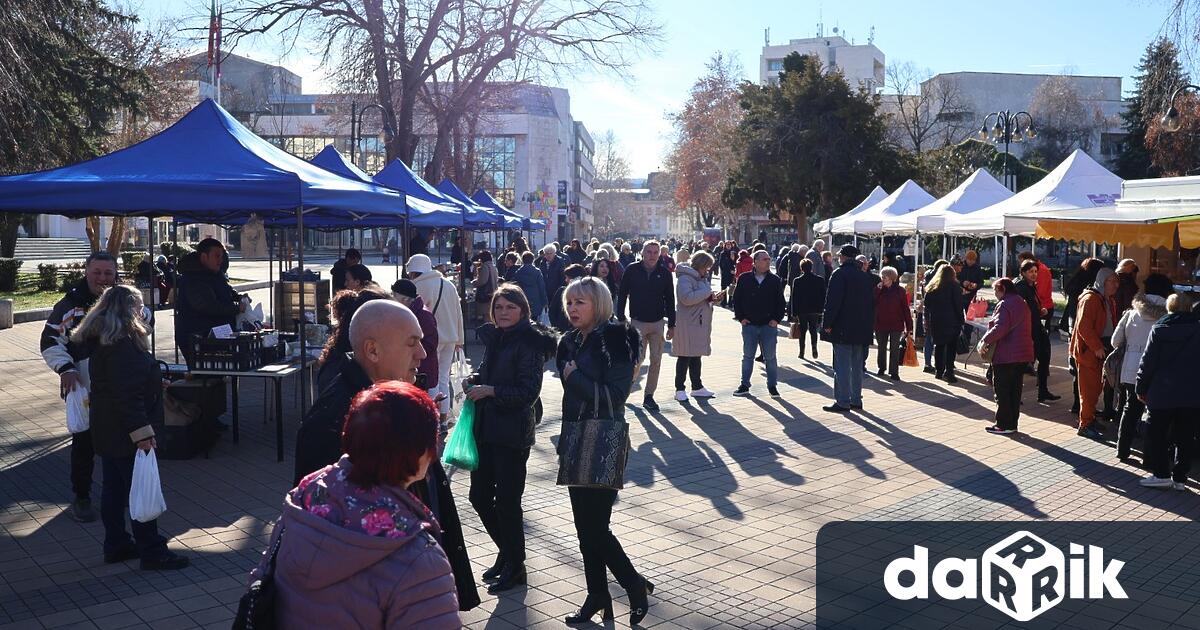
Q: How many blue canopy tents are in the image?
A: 5